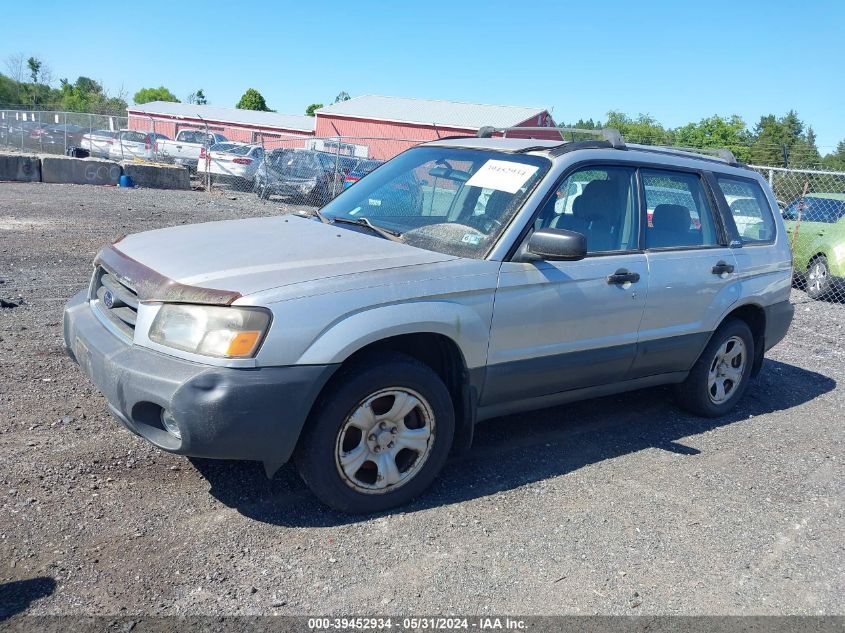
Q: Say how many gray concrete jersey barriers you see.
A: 3